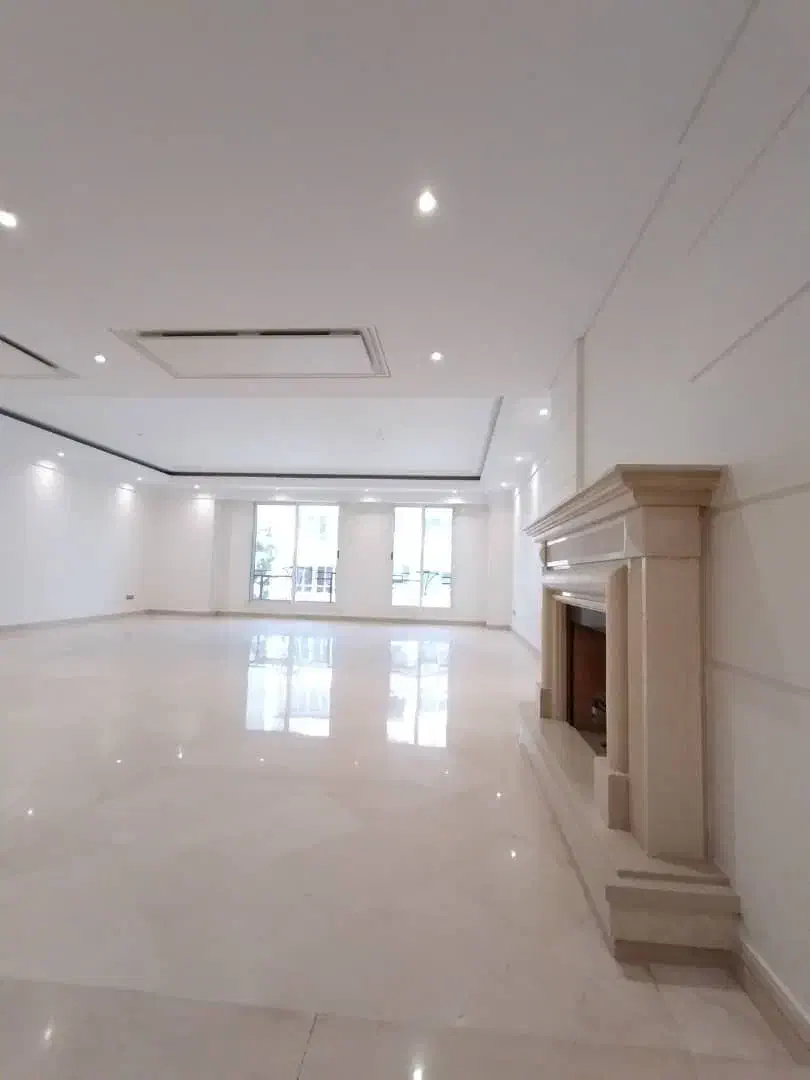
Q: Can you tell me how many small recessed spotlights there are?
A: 13